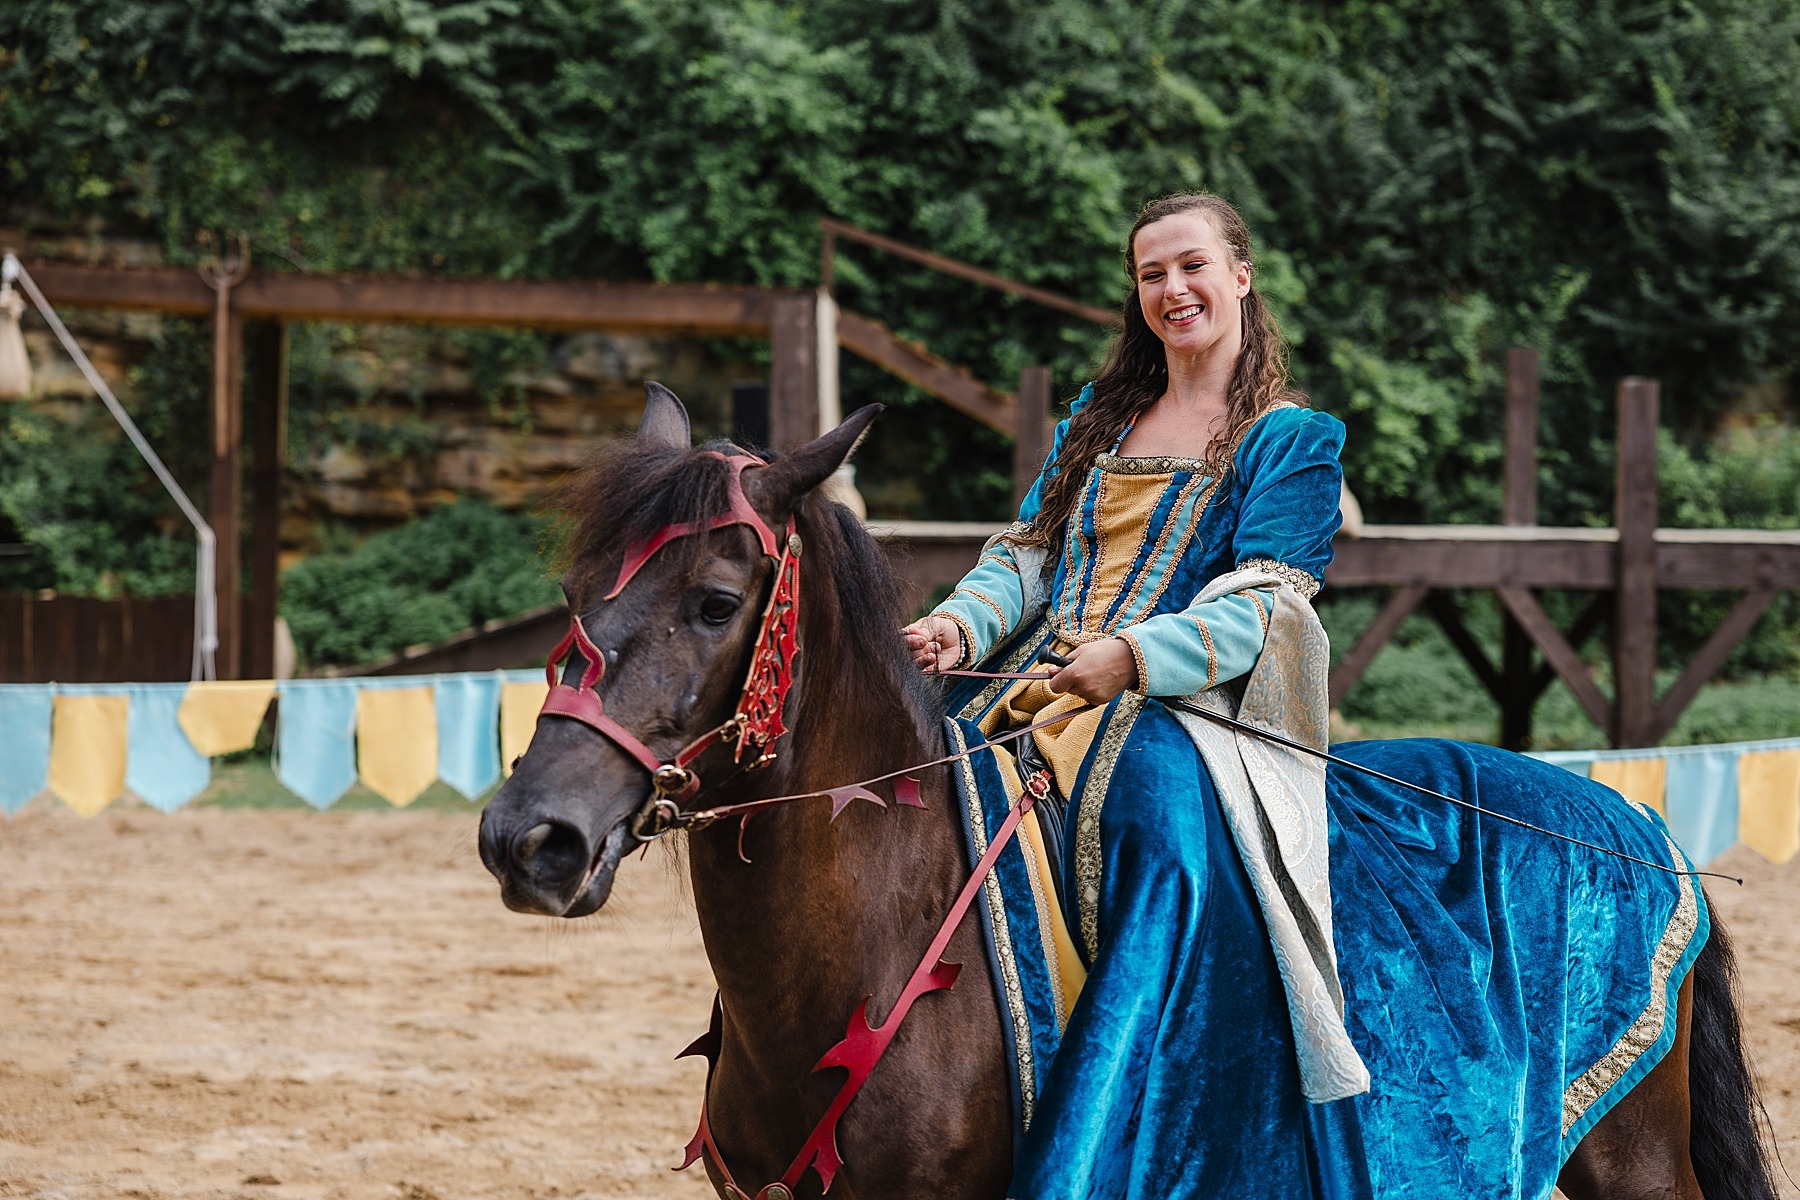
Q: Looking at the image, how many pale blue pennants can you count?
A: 6